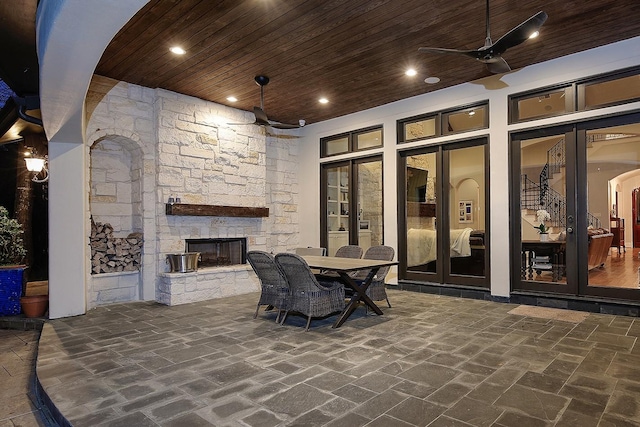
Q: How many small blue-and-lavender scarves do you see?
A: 0